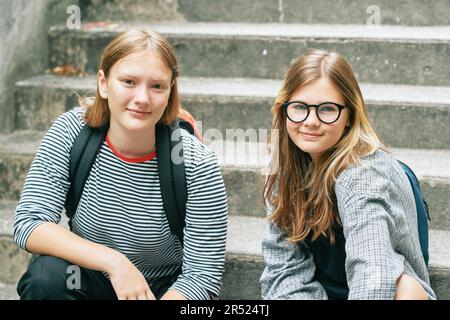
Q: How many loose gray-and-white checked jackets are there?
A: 1